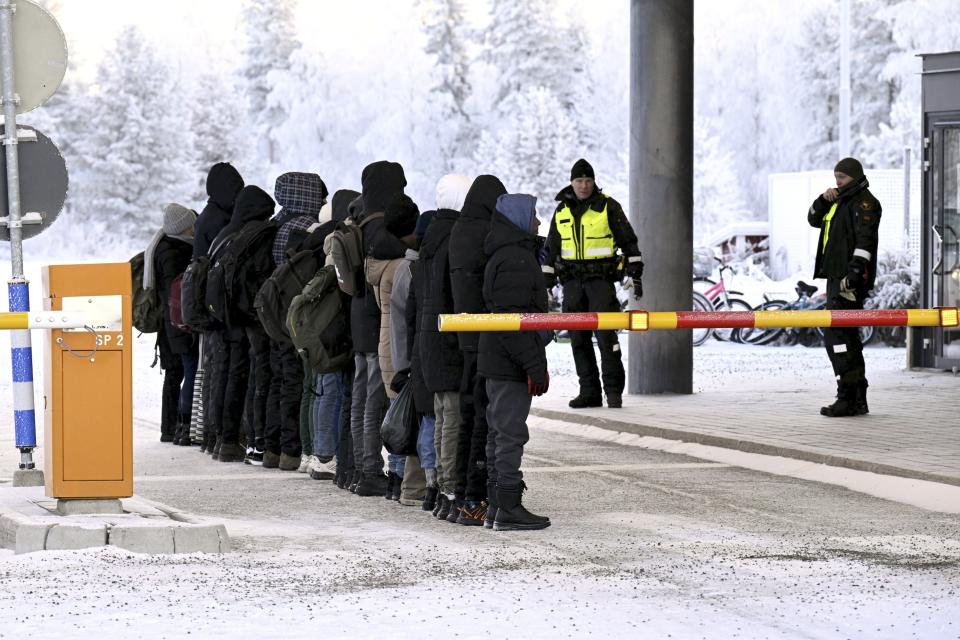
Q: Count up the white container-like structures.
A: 1